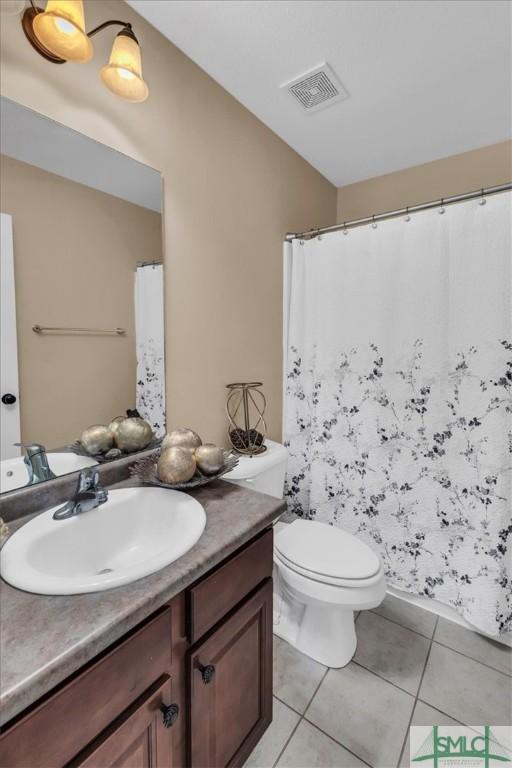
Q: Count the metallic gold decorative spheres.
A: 3